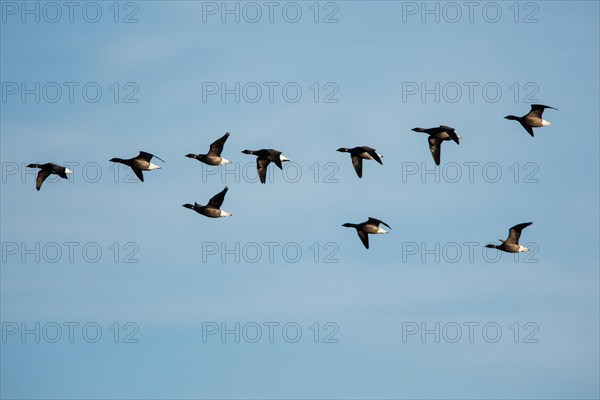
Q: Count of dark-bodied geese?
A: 10